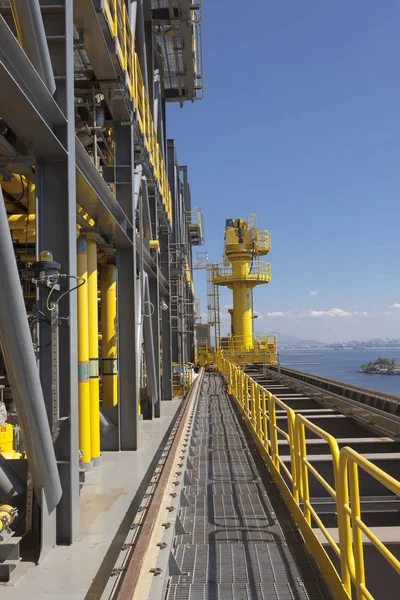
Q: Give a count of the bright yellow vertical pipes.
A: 3